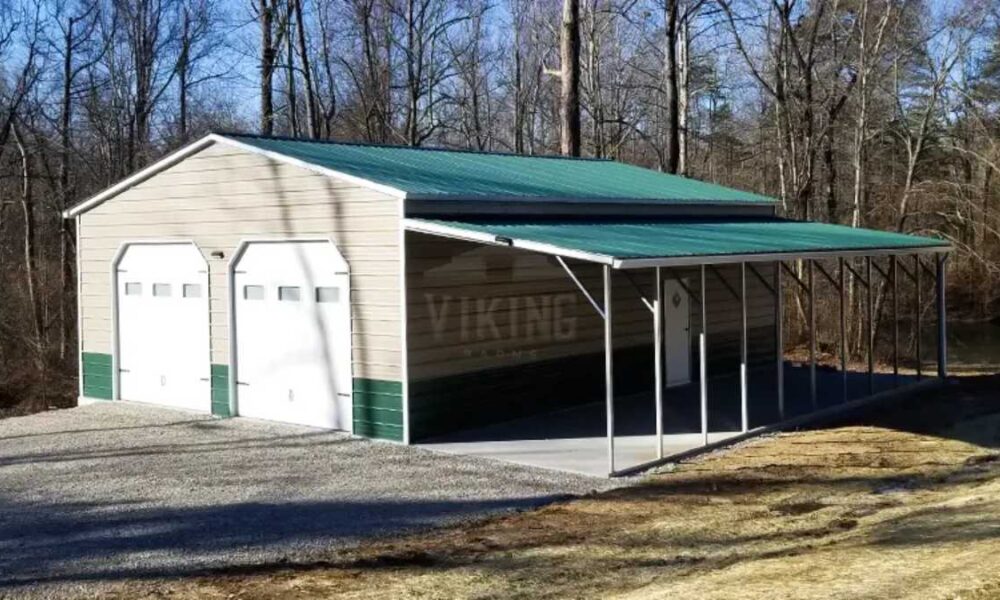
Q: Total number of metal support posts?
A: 11